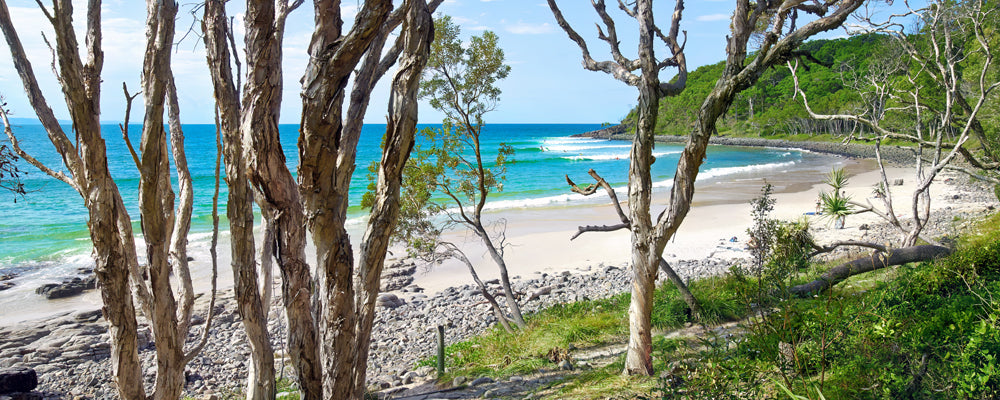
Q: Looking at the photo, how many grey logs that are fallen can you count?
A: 1